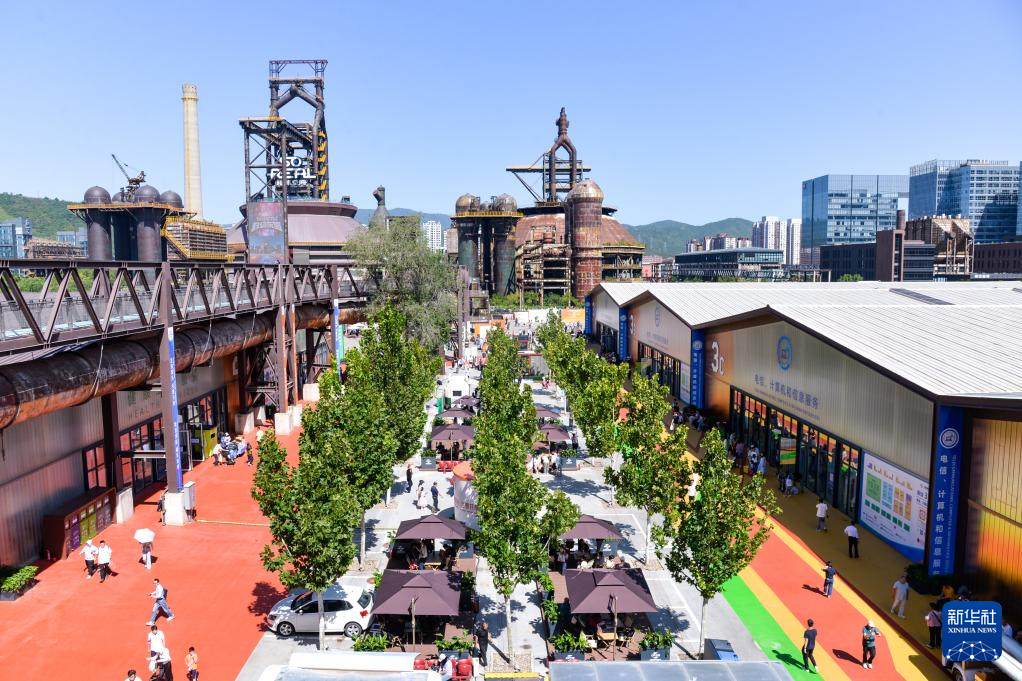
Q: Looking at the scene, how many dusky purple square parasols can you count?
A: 9